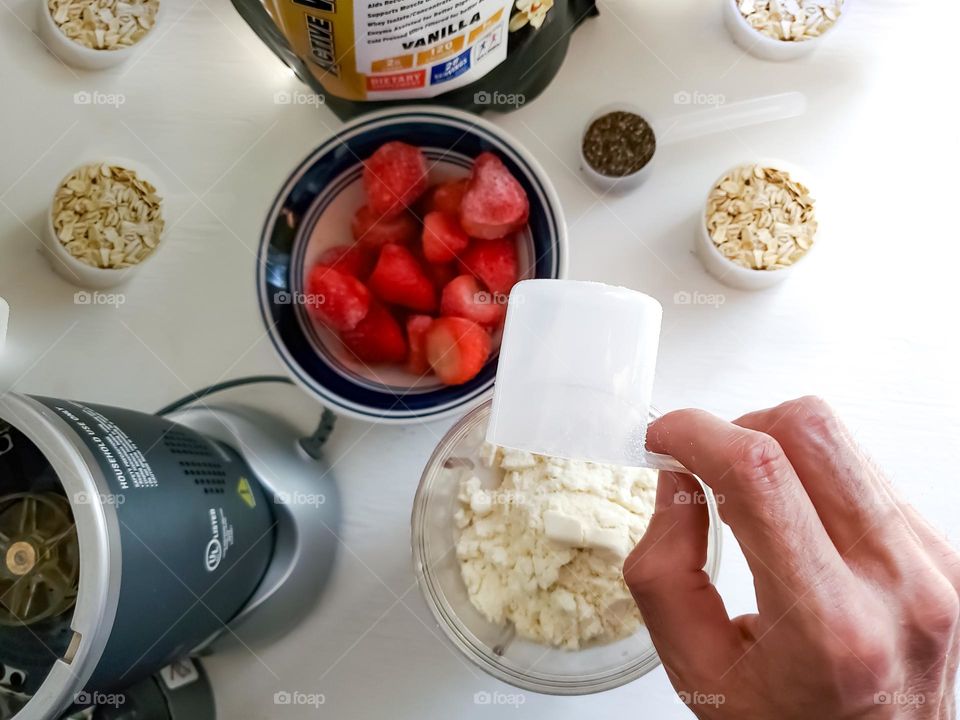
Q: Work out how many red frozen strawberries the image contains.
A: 13